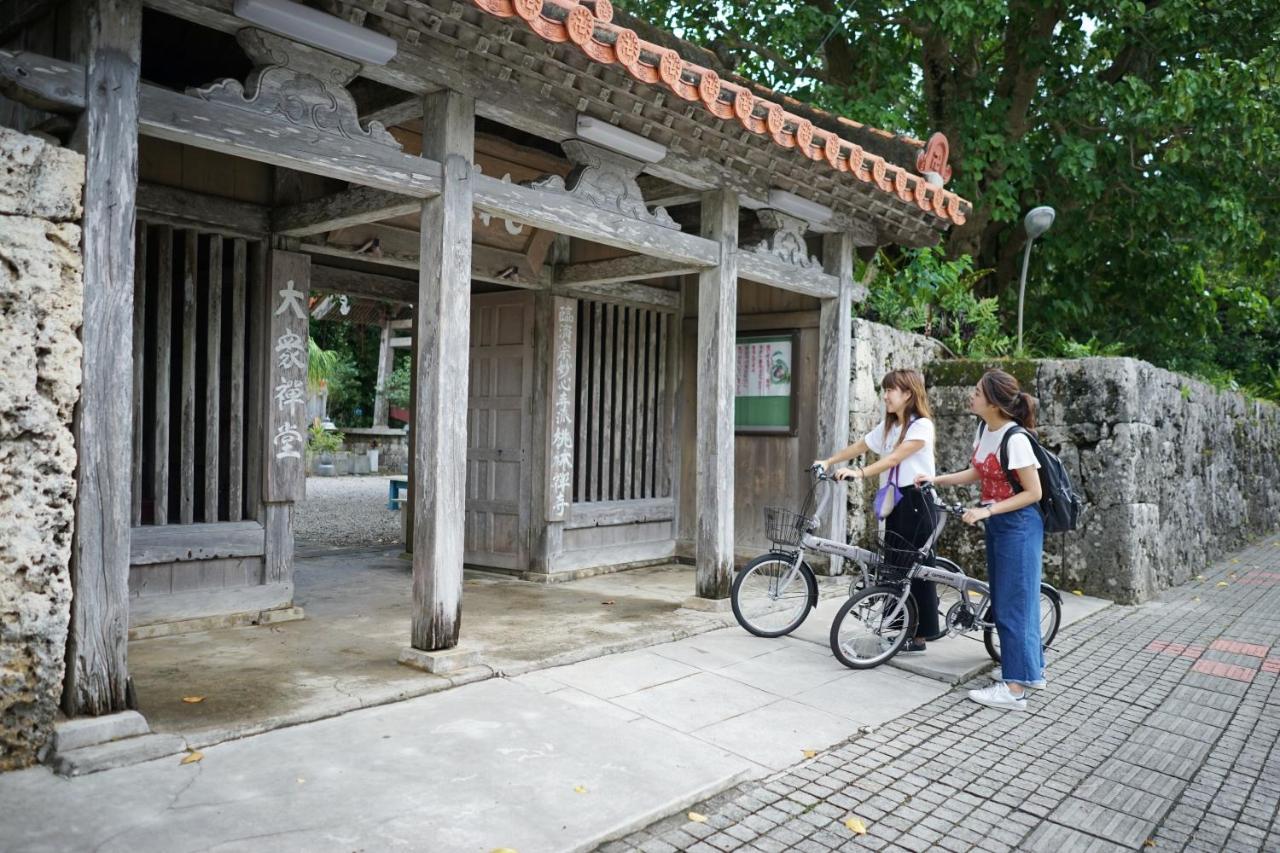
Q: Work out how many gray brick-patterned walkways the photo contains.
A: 1